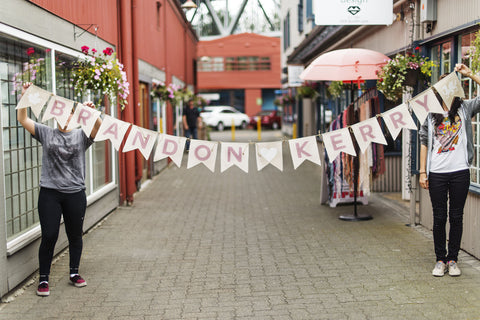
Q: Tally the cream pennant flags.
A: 15